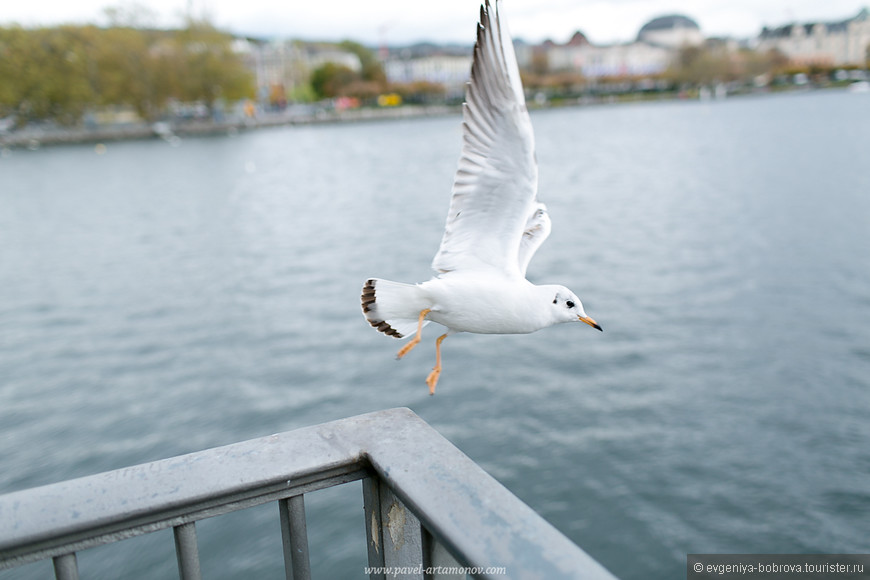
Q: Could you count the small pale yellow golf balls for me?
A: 0